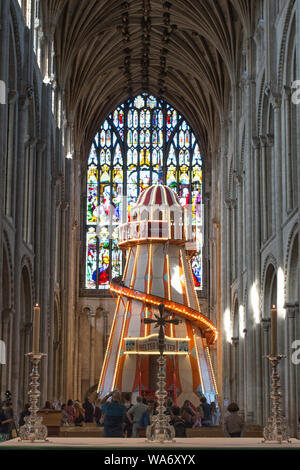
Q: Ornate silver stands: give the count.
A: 3